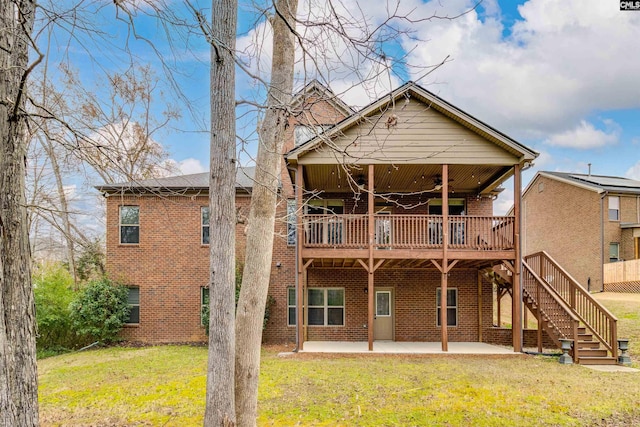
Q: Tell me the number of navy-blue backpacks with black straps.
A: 0